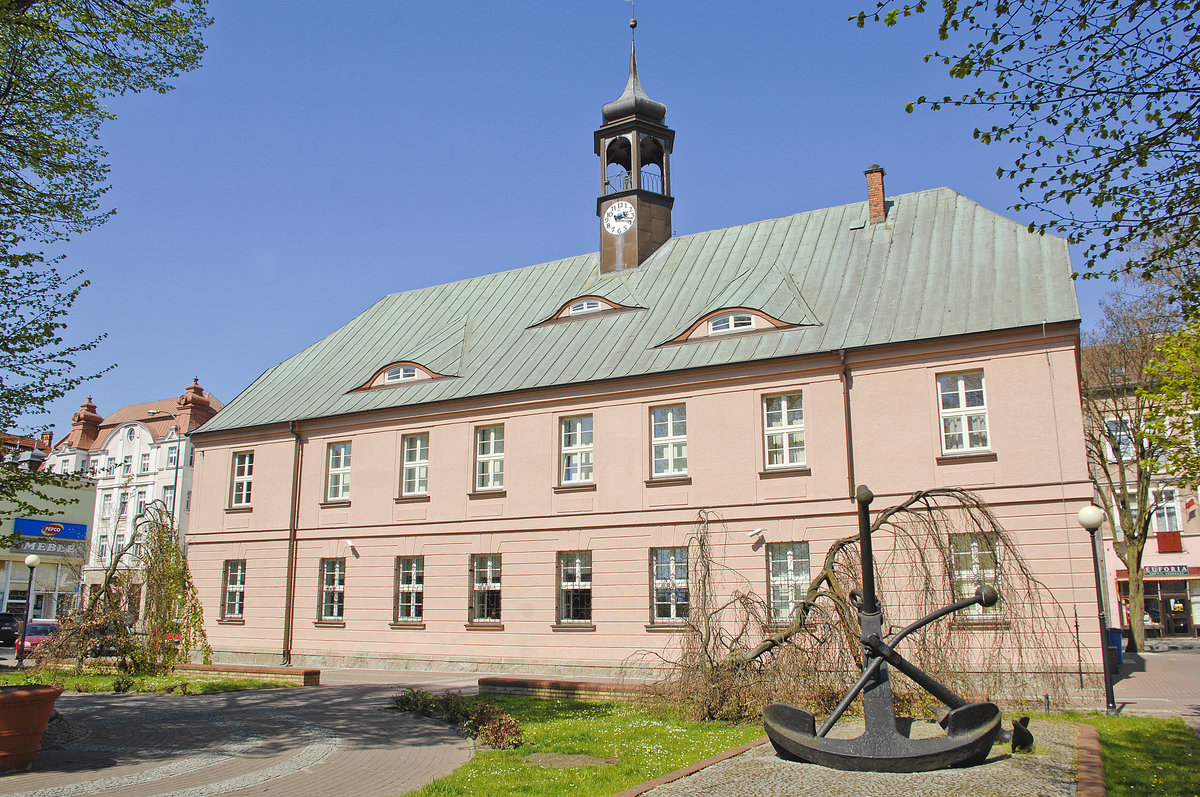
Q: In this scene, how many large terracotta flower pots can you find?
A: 1